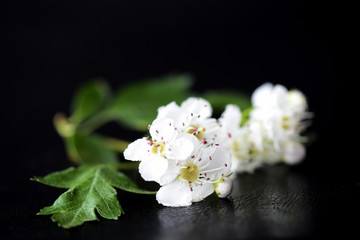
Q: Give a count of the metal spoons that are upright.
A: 0